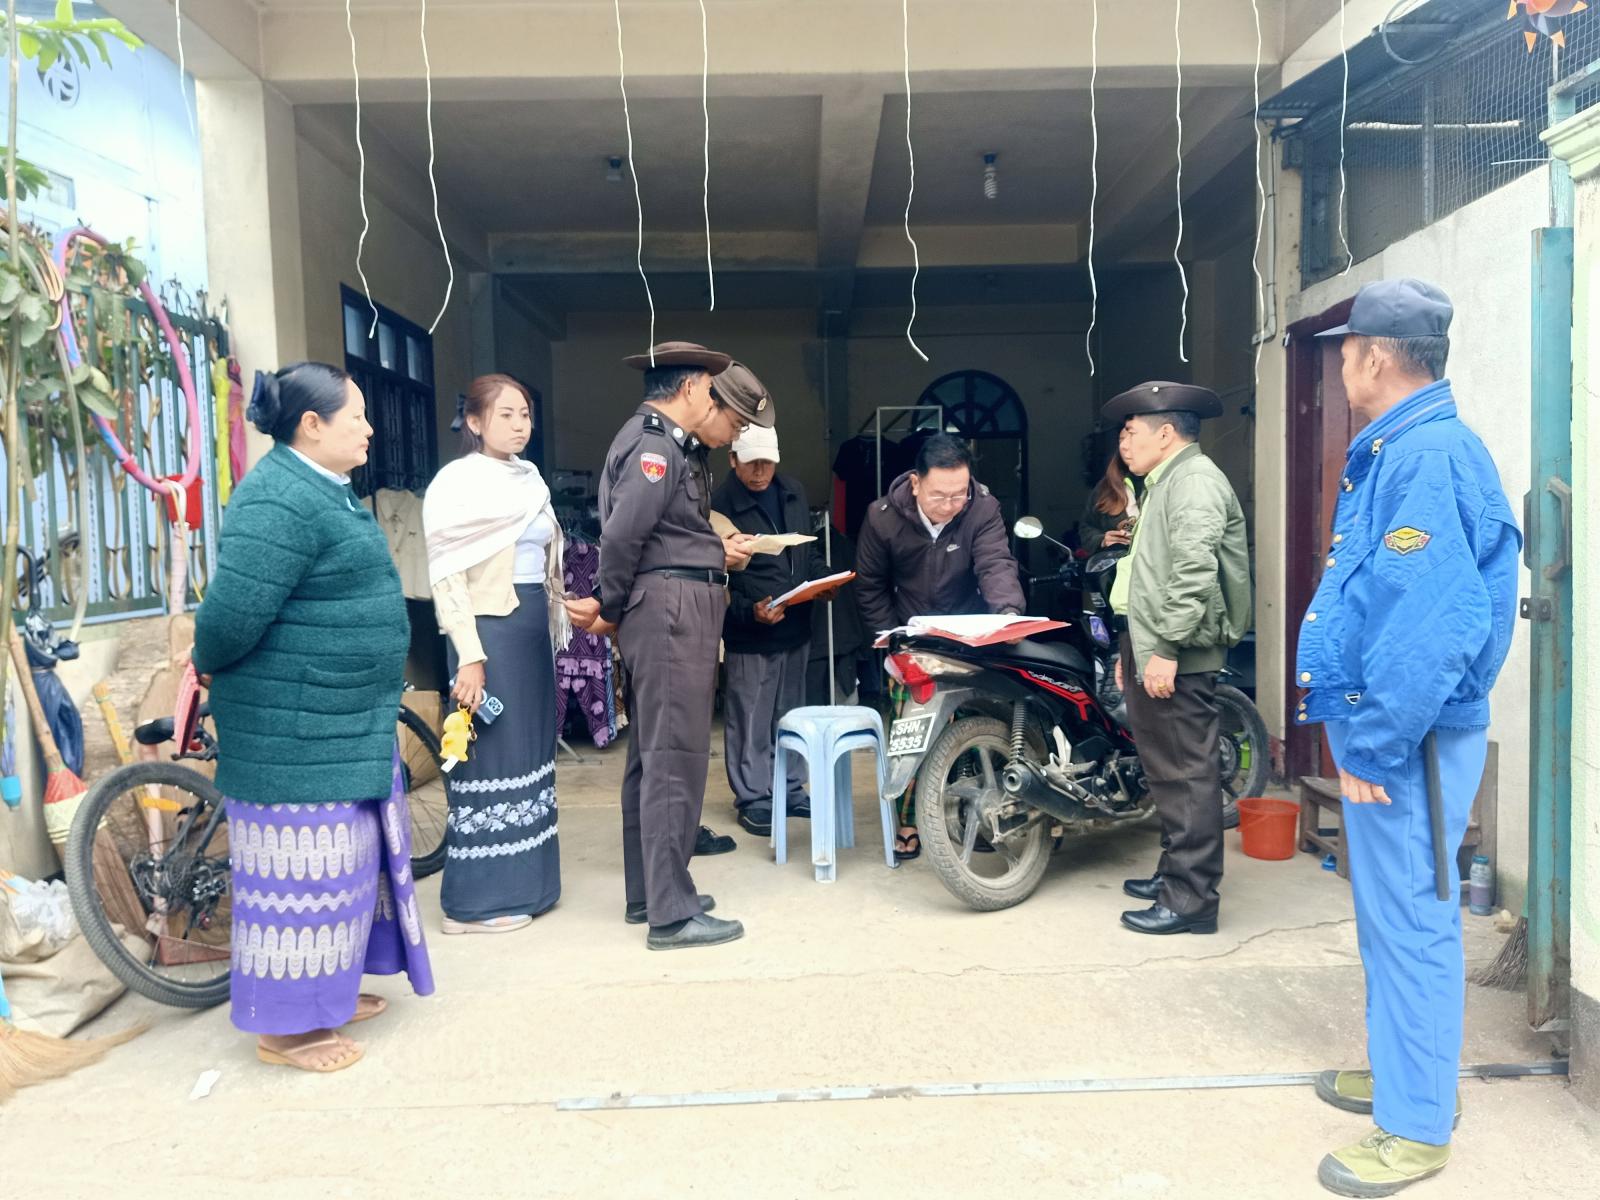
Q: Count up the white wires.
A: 10